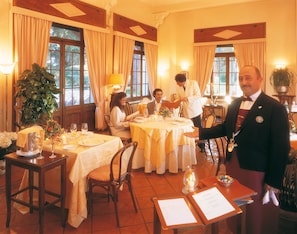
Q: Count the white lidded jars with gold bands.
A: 0